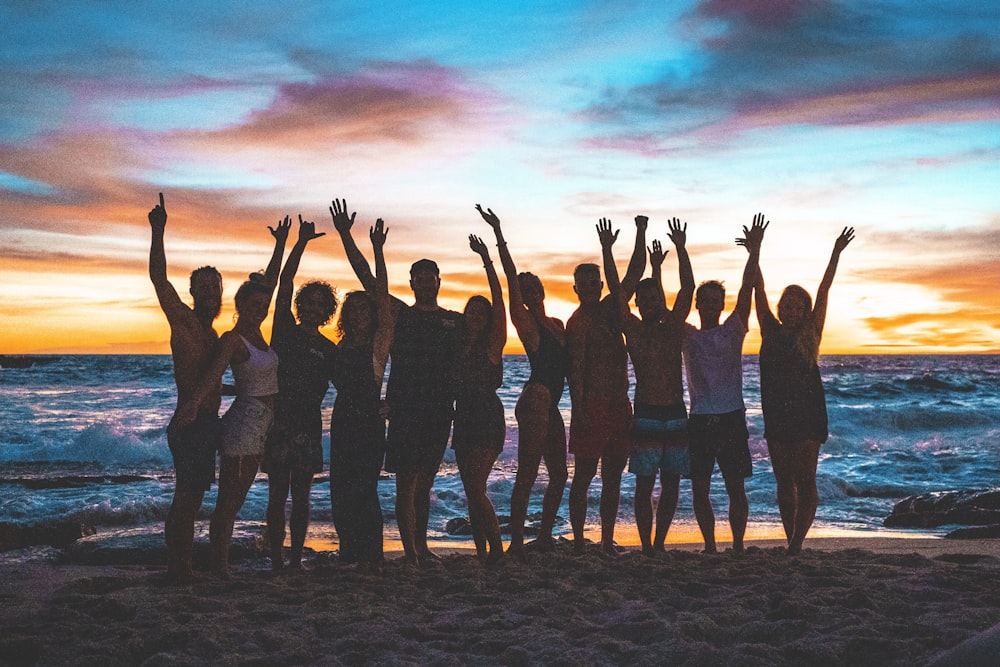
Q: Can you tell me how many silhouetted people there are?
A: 11